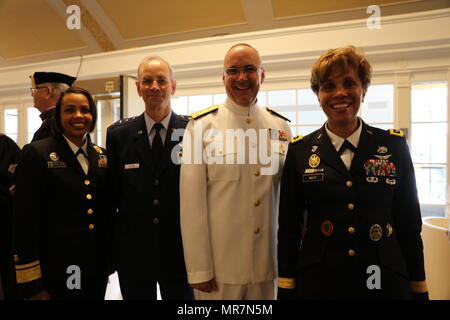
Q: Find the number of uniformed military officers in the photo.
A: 4